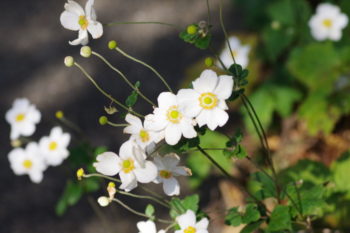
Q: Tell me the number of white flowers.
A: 13